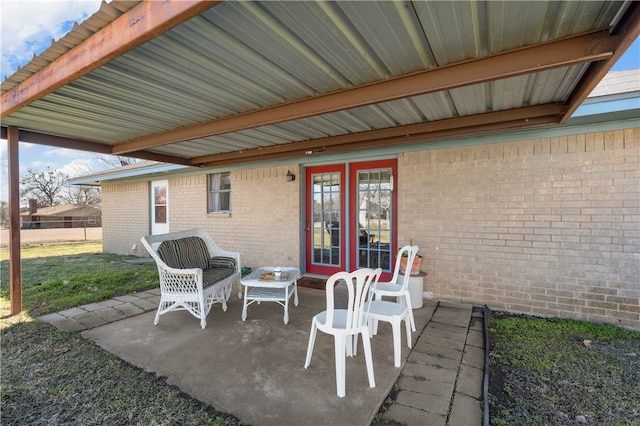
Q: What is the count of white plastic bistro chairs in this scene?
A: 2